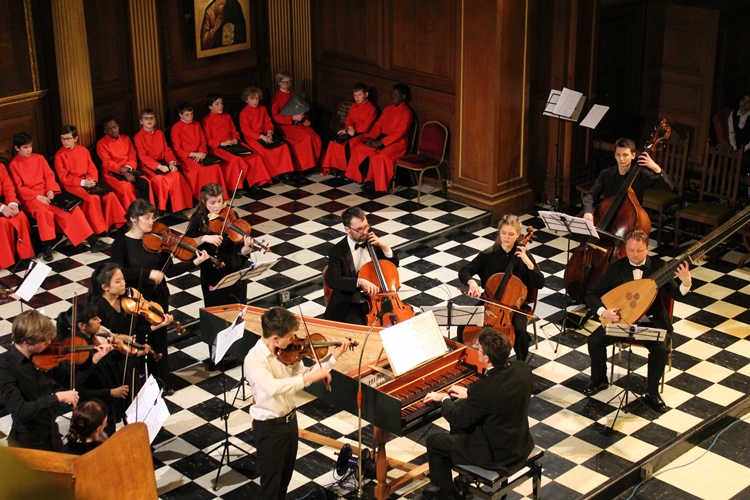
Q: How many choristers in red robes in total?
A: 11